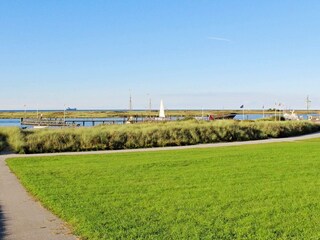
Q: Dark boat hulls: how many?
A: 1